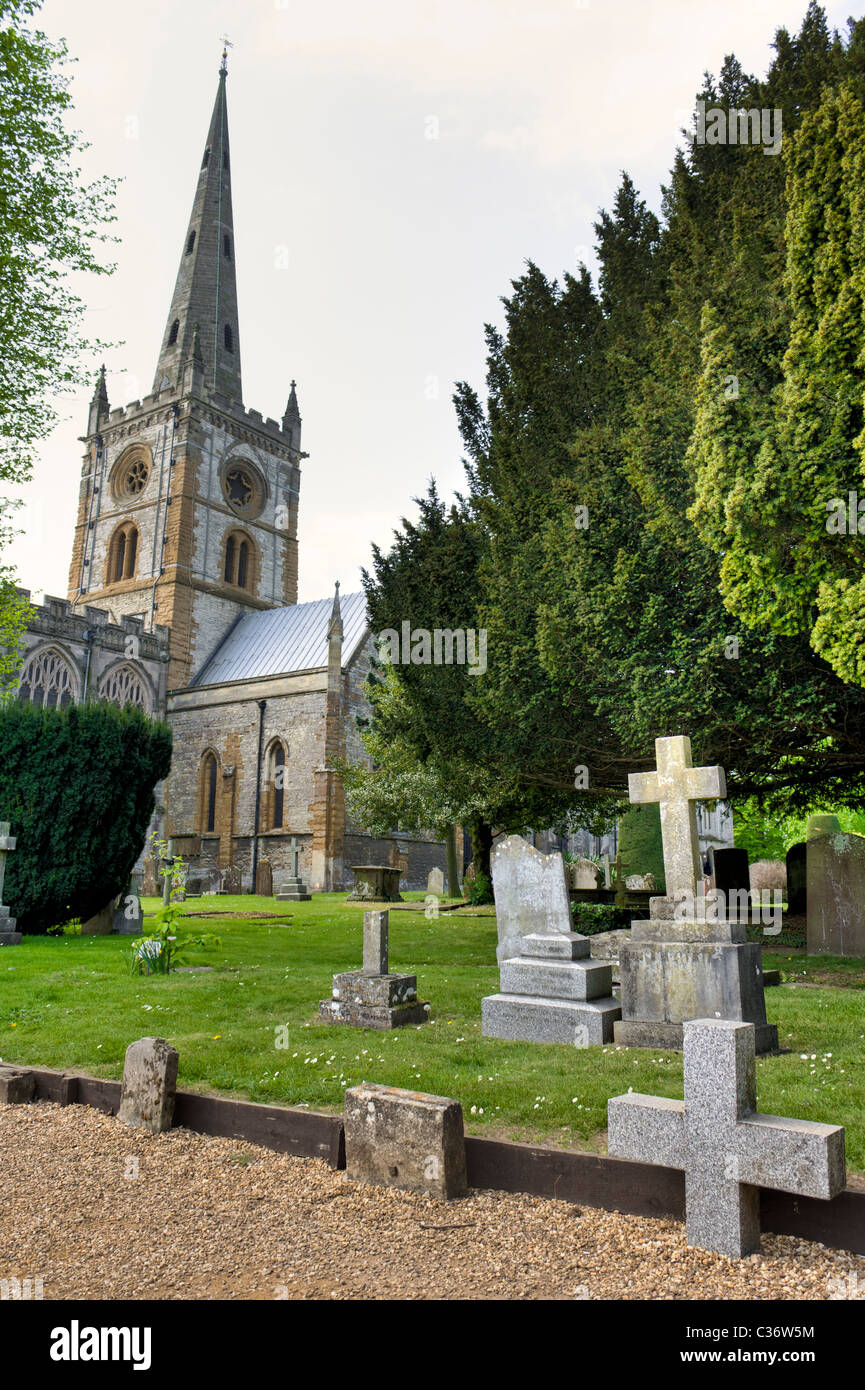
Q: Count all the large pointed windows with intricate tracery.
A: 2